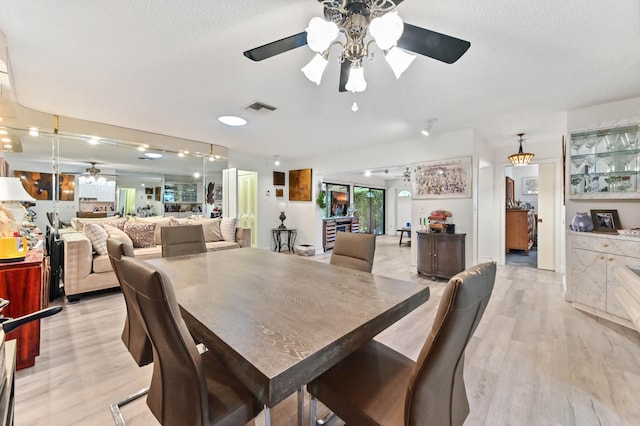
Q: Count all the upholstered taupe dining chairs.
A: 5